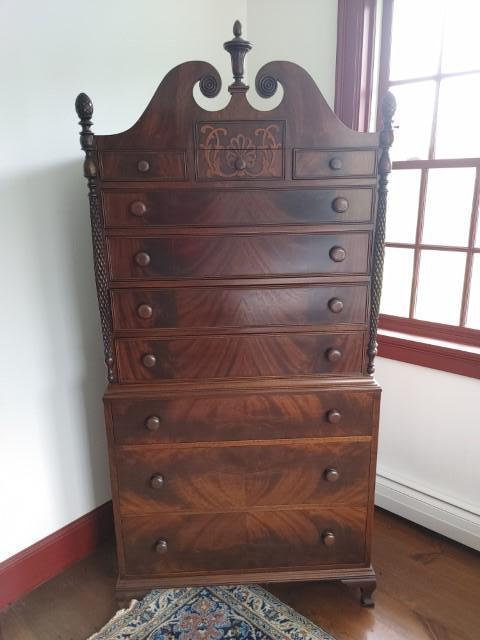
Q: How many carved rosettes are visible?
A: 2